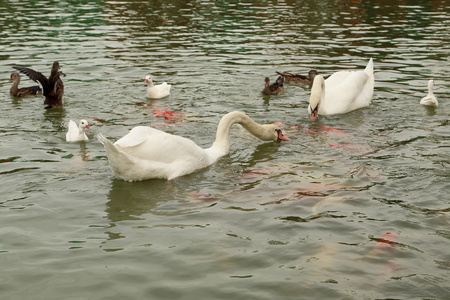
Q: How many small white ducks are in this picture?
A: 3